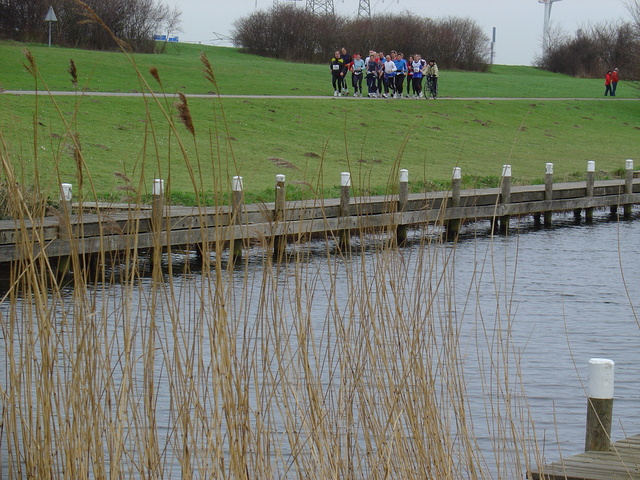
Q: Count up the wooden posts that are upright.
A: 12